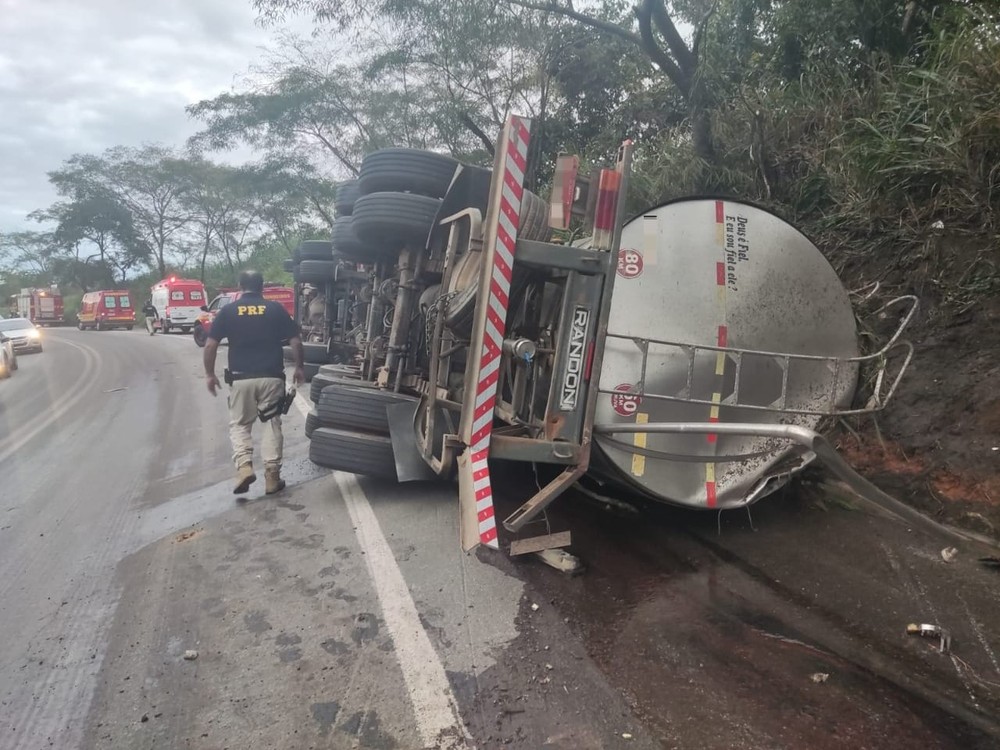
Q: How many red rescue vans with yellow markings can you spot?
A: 1